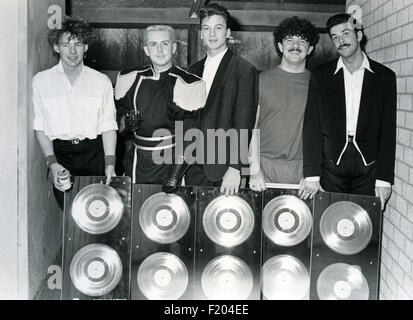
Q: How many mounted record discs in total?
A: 10